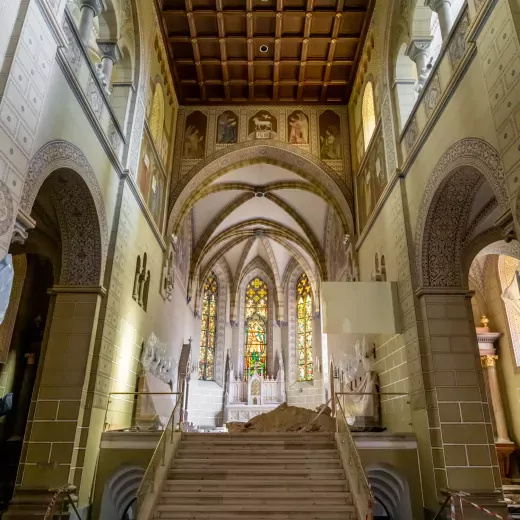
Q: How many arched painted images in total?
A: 5